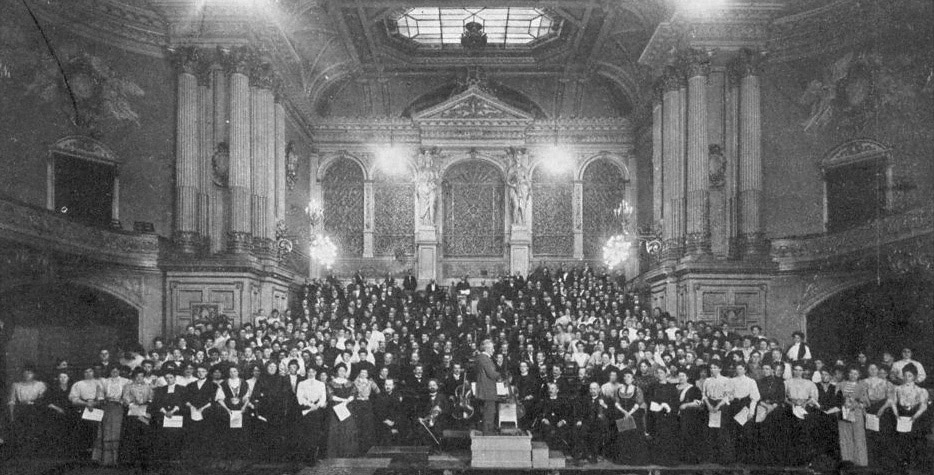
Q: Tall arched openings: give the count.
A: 5